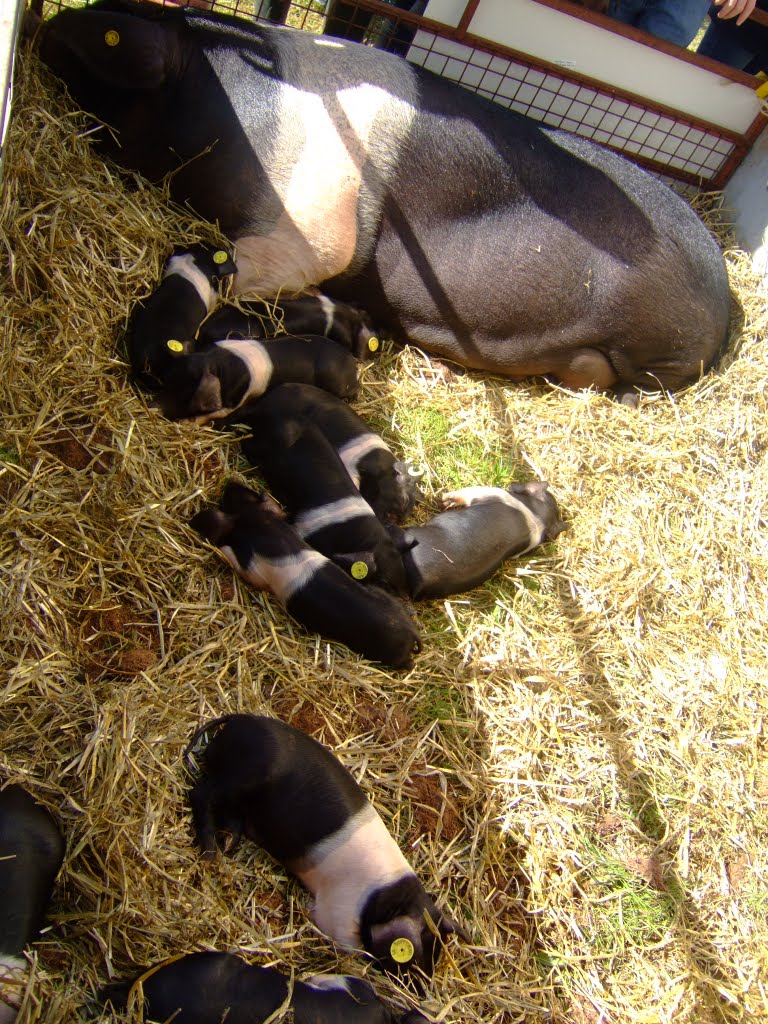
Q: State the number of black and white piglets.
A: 10